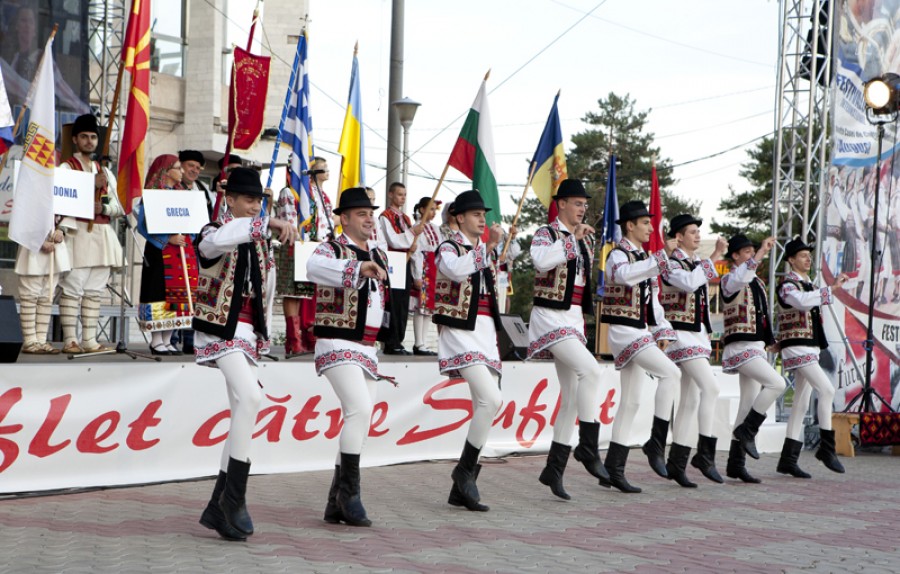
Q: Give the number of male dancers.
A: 8